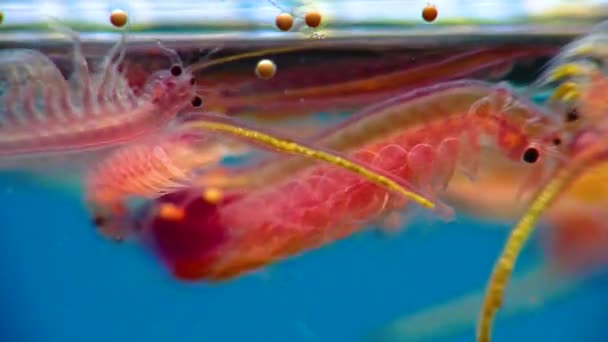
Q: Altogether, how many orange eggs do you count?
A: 5